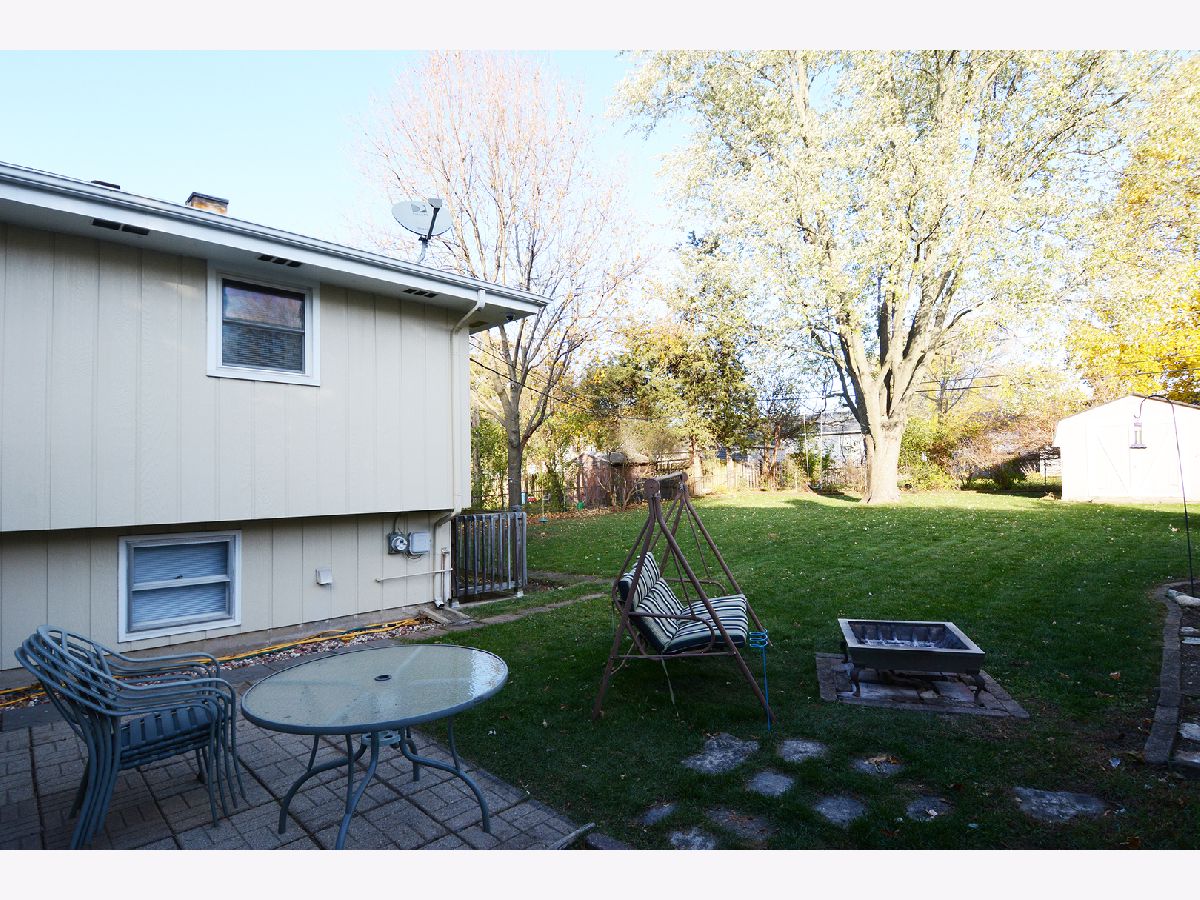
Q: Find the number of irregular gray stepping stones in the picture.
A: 10